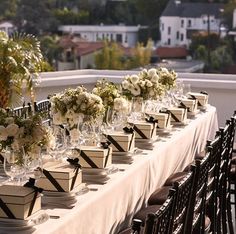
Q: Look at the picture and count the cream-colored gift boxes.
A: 9